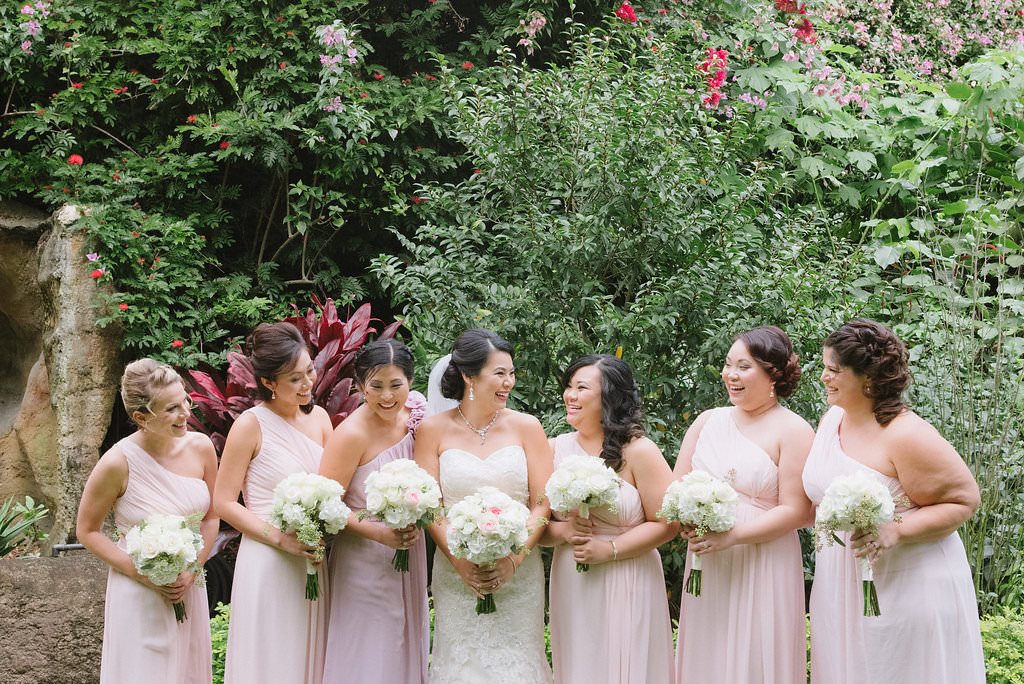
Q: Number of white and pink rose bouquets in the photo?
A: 2